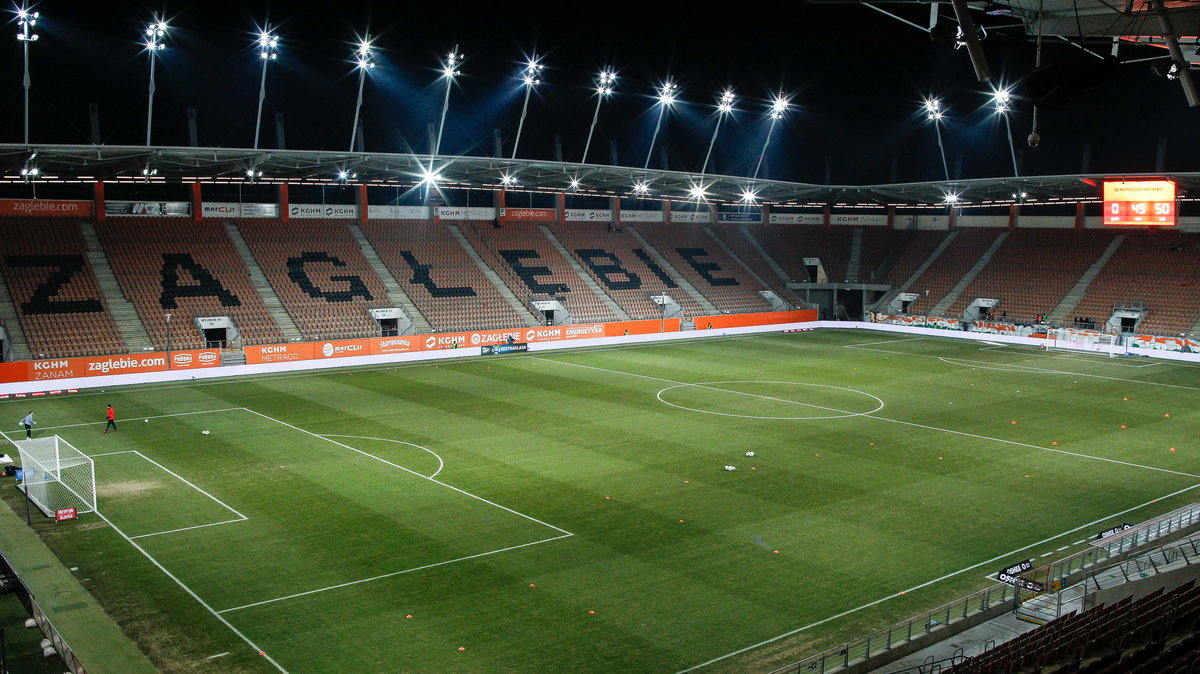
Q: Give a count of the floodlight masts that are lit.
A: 12